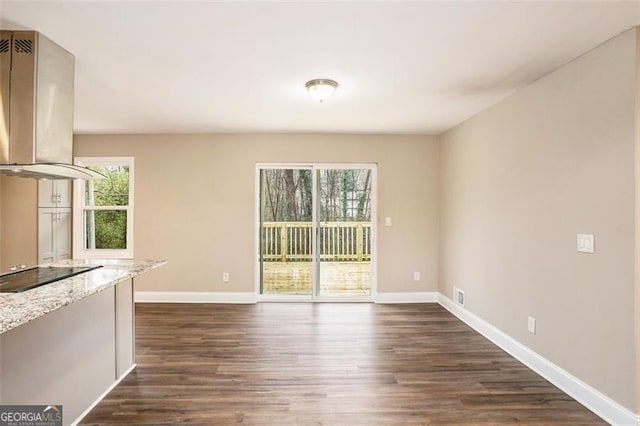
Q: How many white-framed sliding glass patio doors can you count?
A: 1